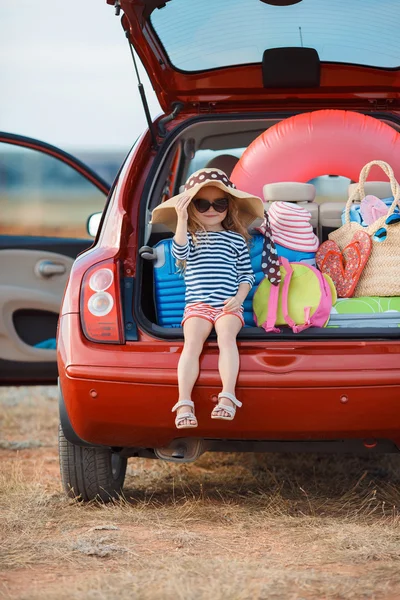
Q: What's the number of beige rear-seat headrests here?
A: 2